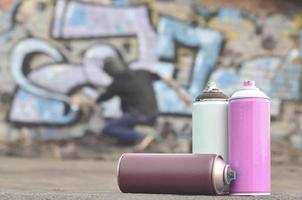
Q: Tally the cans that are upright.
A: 2